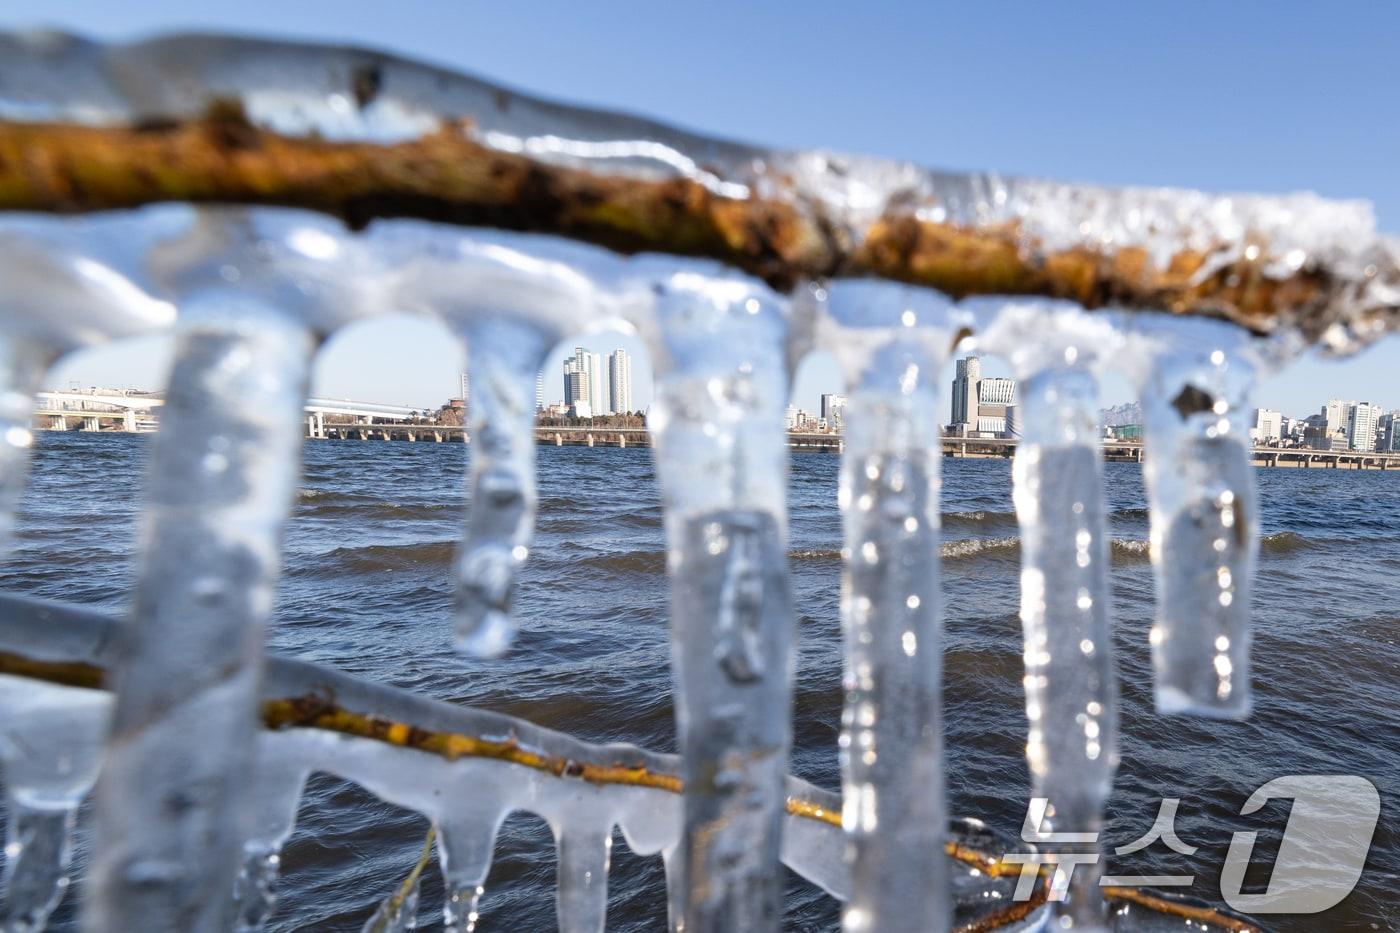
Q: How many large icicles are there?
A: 6